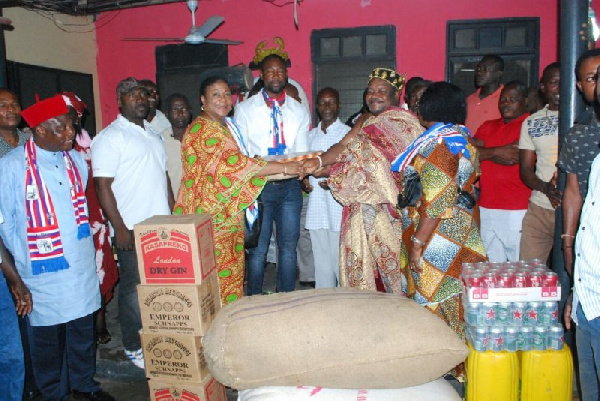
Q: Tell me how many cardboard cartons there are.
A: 4